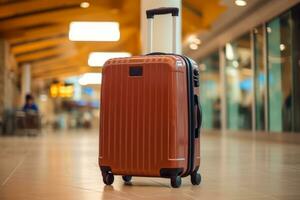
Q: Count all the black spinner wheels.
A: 4